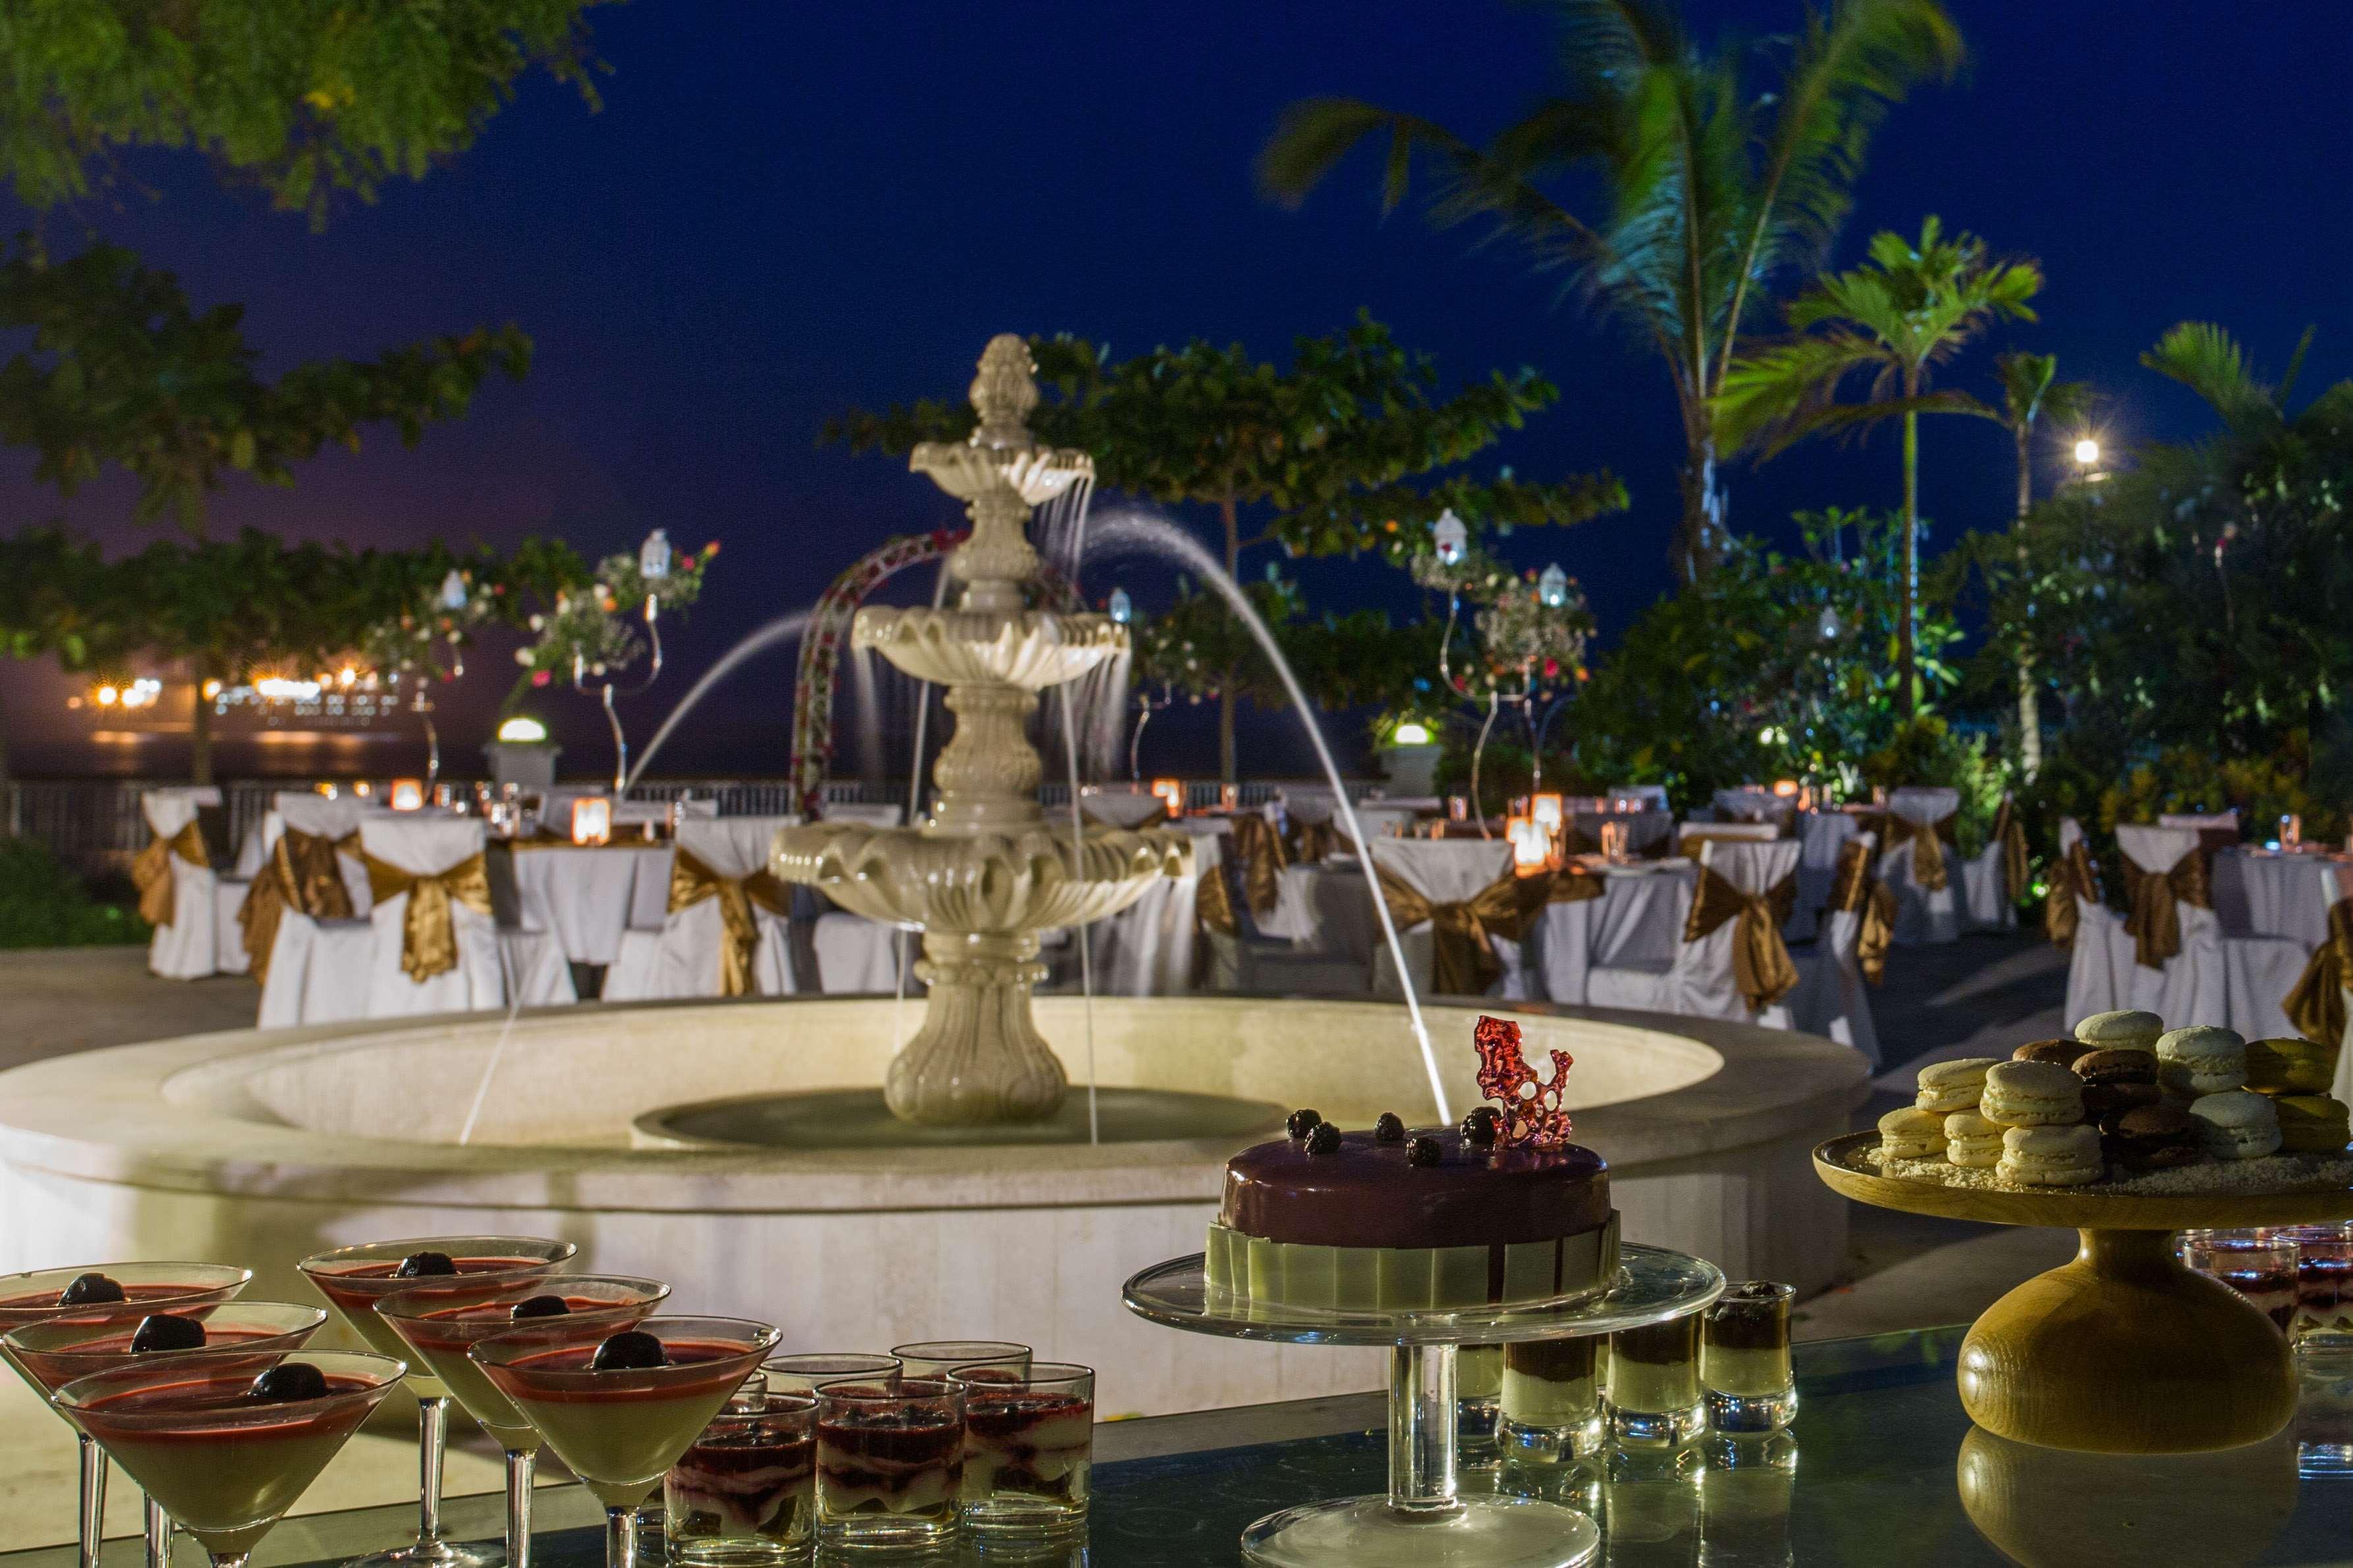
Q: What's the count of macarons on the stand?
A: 13